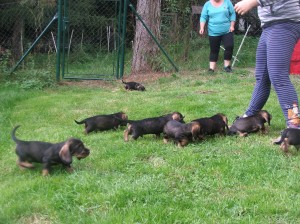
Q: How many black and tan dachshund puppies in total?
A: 8